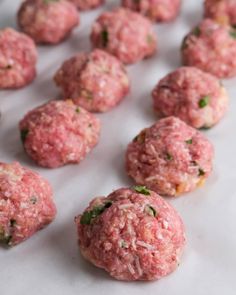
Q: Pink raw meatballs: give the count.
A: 13